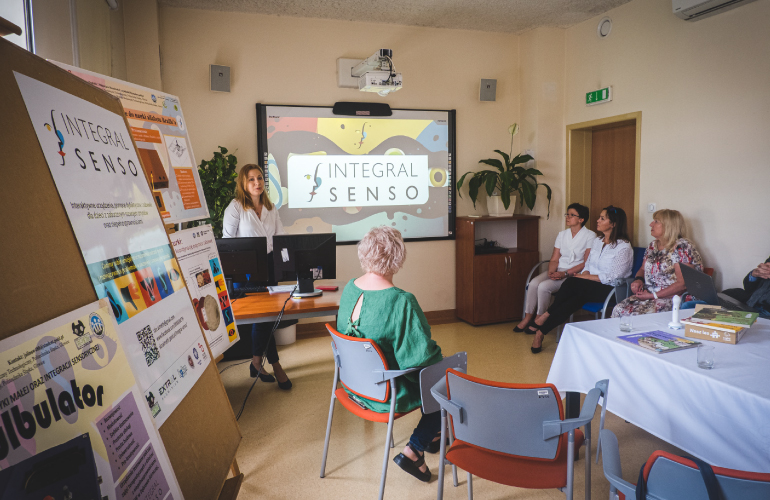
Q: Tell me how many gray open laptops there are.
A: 1